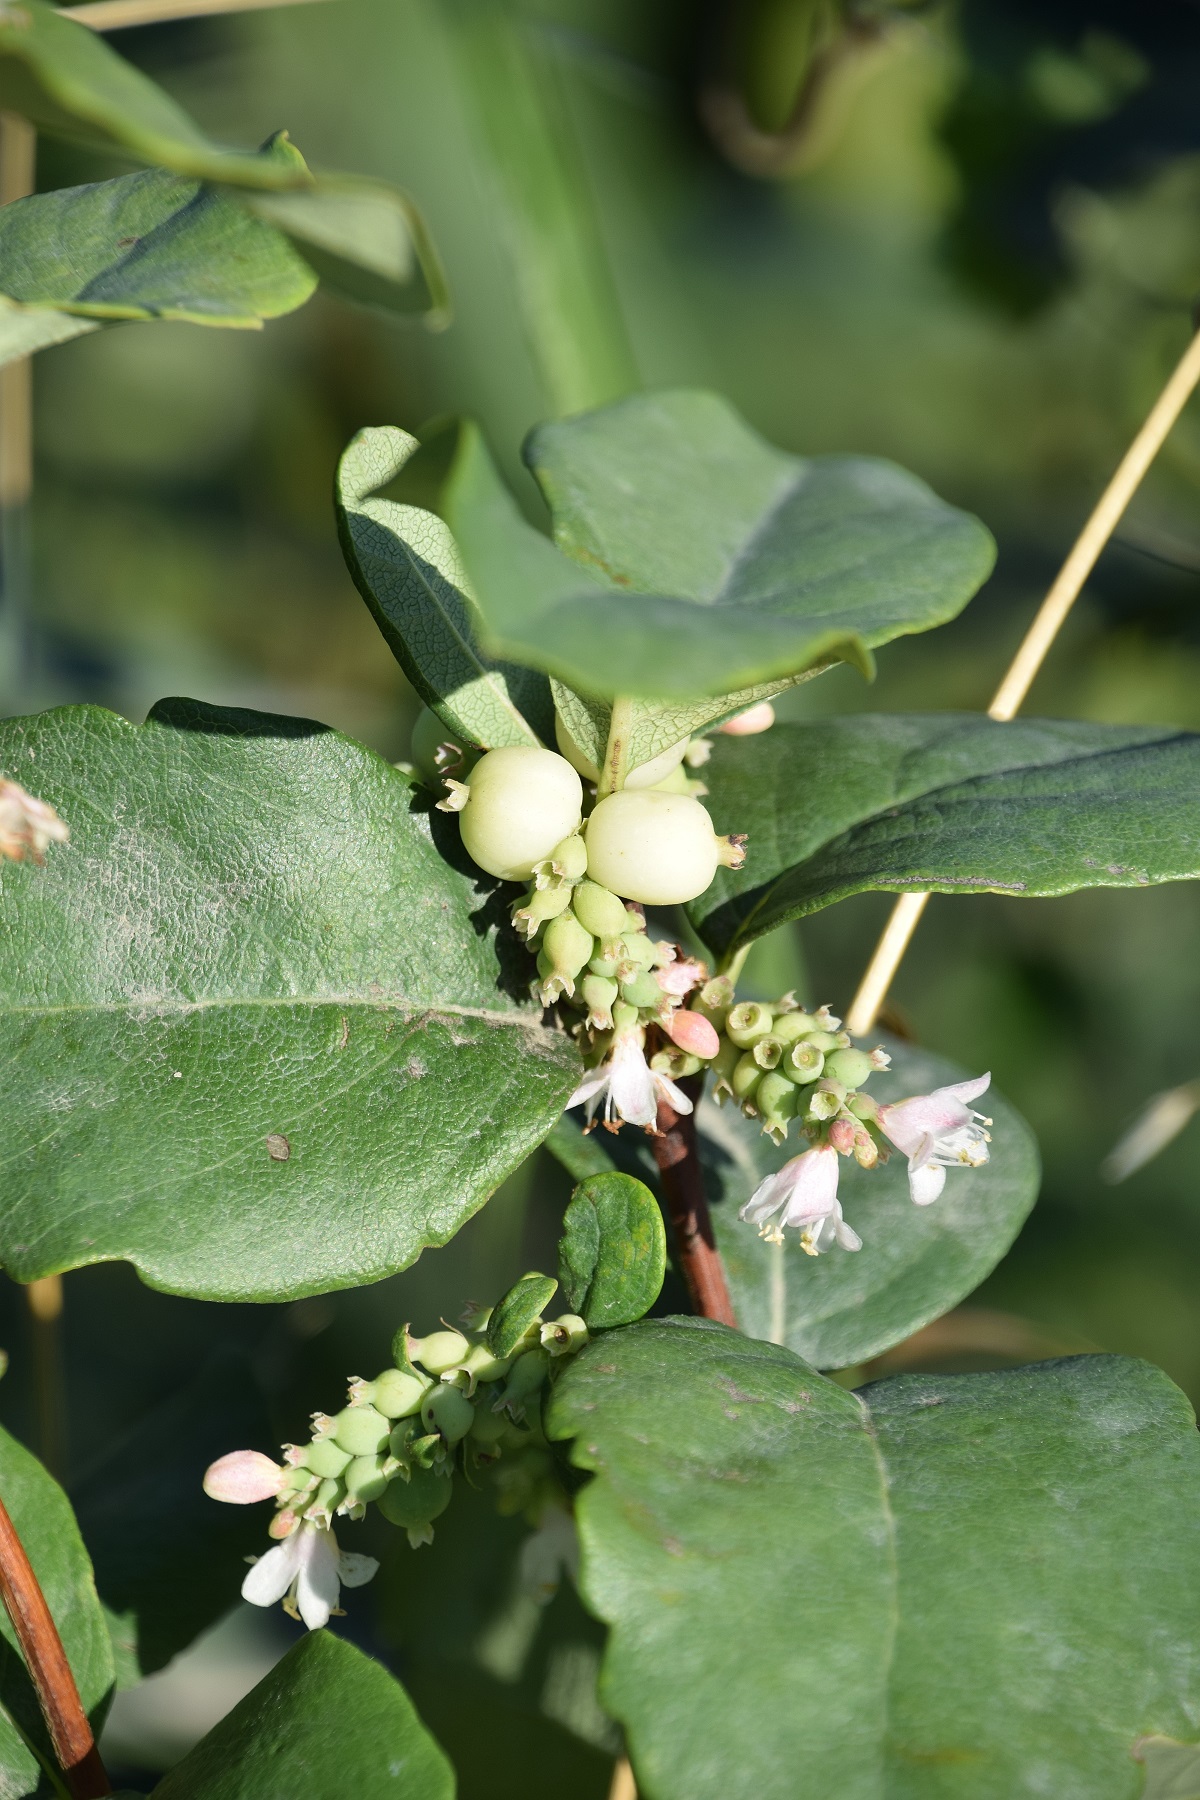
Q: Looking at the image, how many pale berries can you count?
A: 3